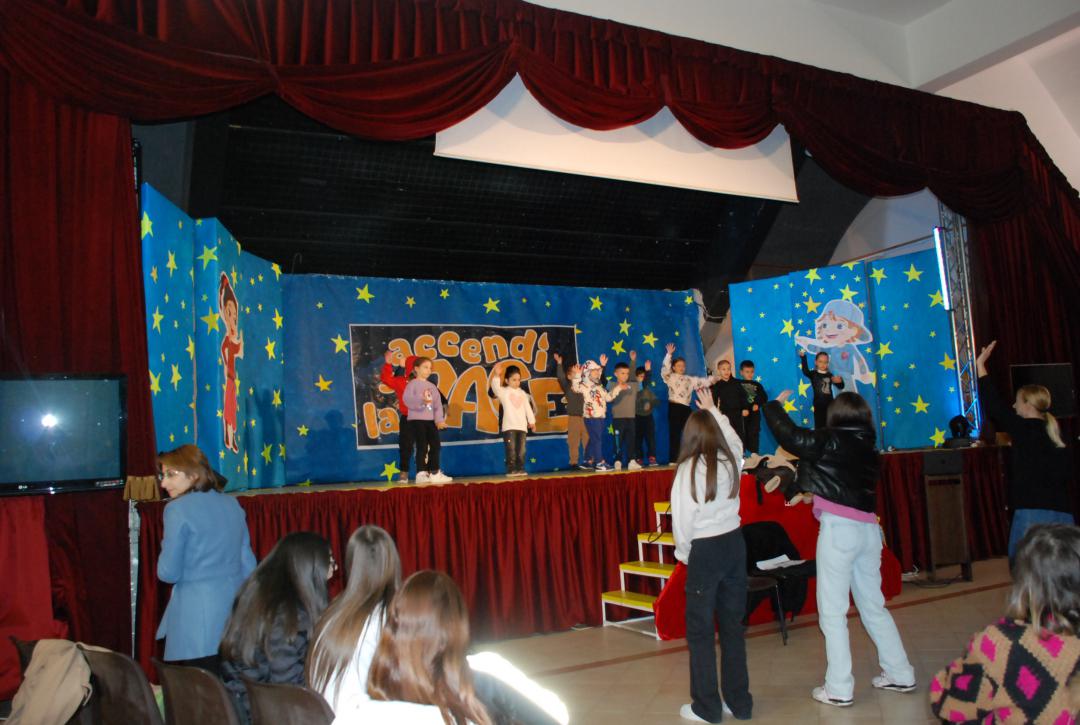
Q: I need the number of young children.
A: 11